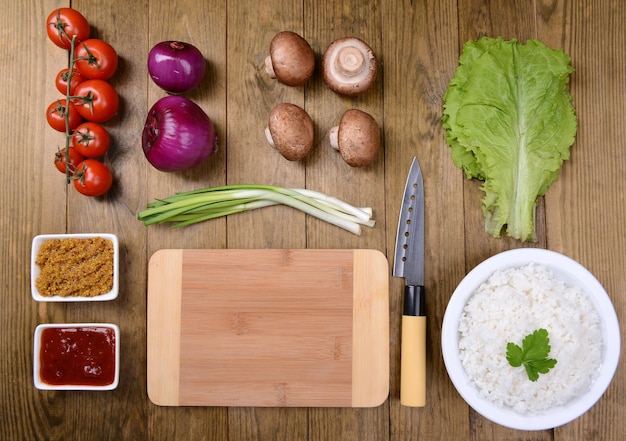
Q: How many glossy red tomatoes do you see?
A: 8